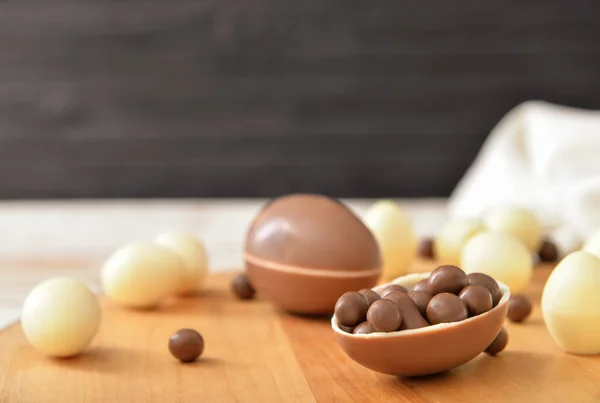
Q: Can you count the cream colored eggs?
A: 9